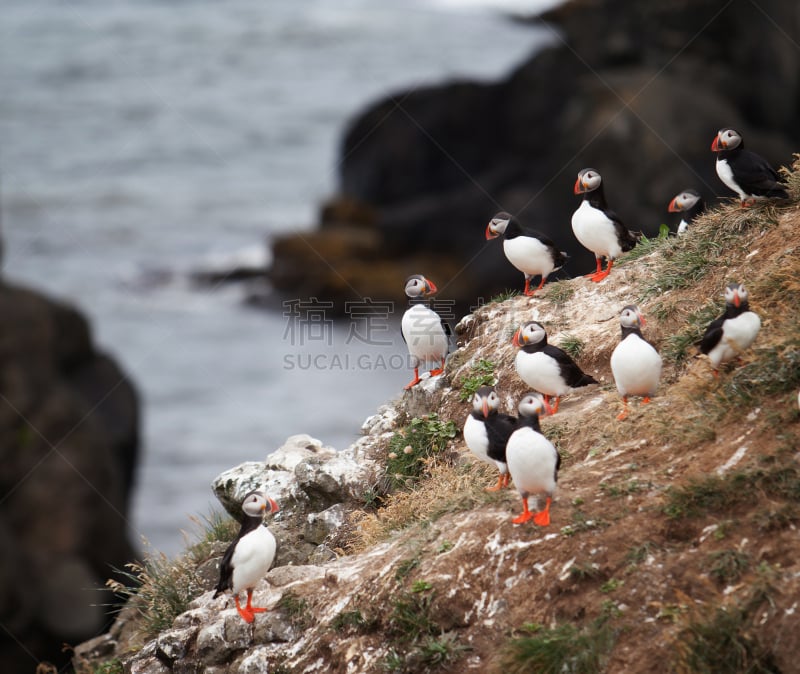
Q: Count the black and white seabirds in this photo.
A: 11